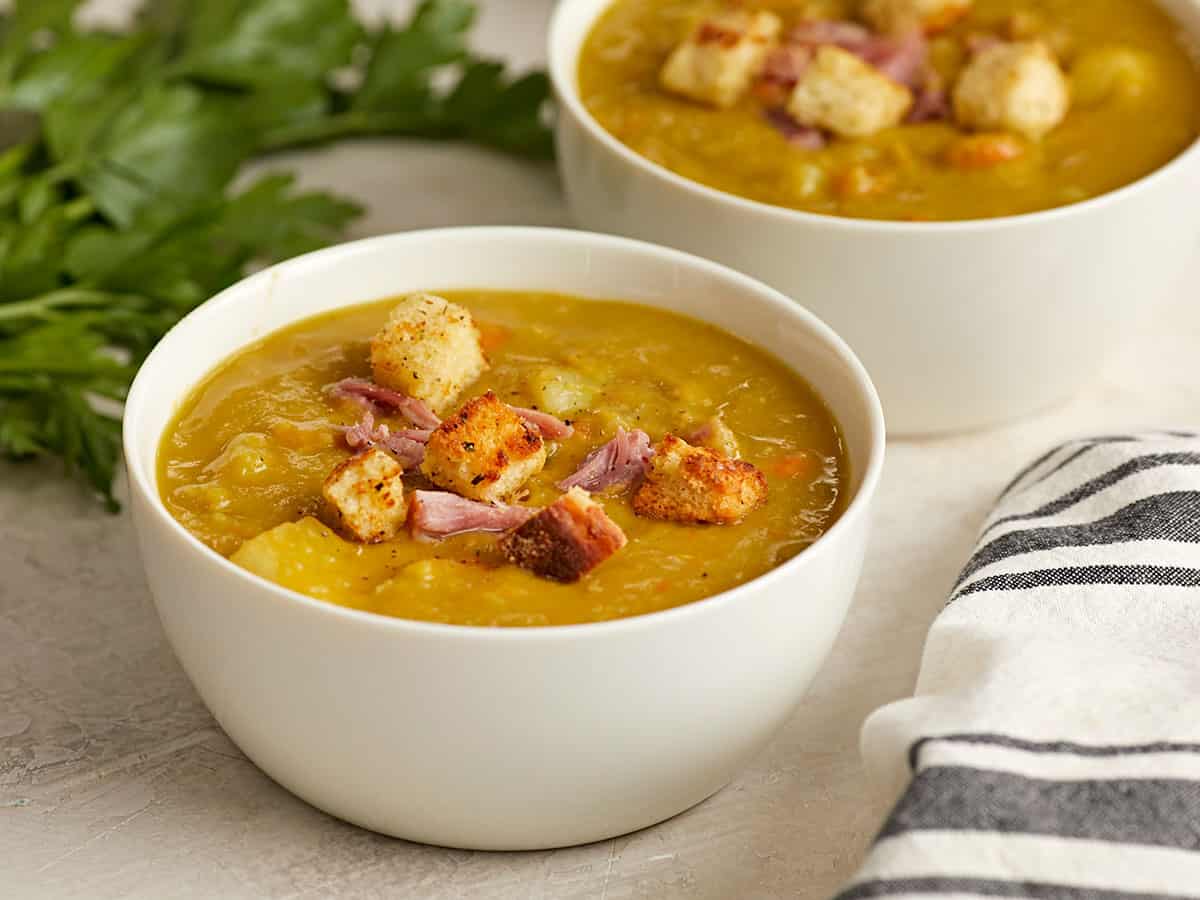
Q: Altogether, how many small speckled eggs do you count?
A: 0